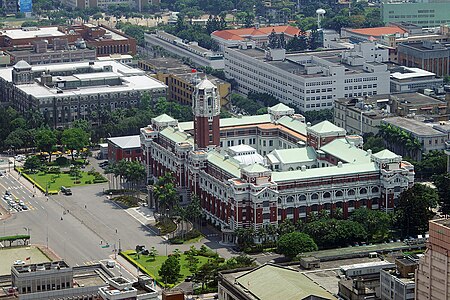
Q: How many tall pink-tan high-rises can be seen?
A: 1